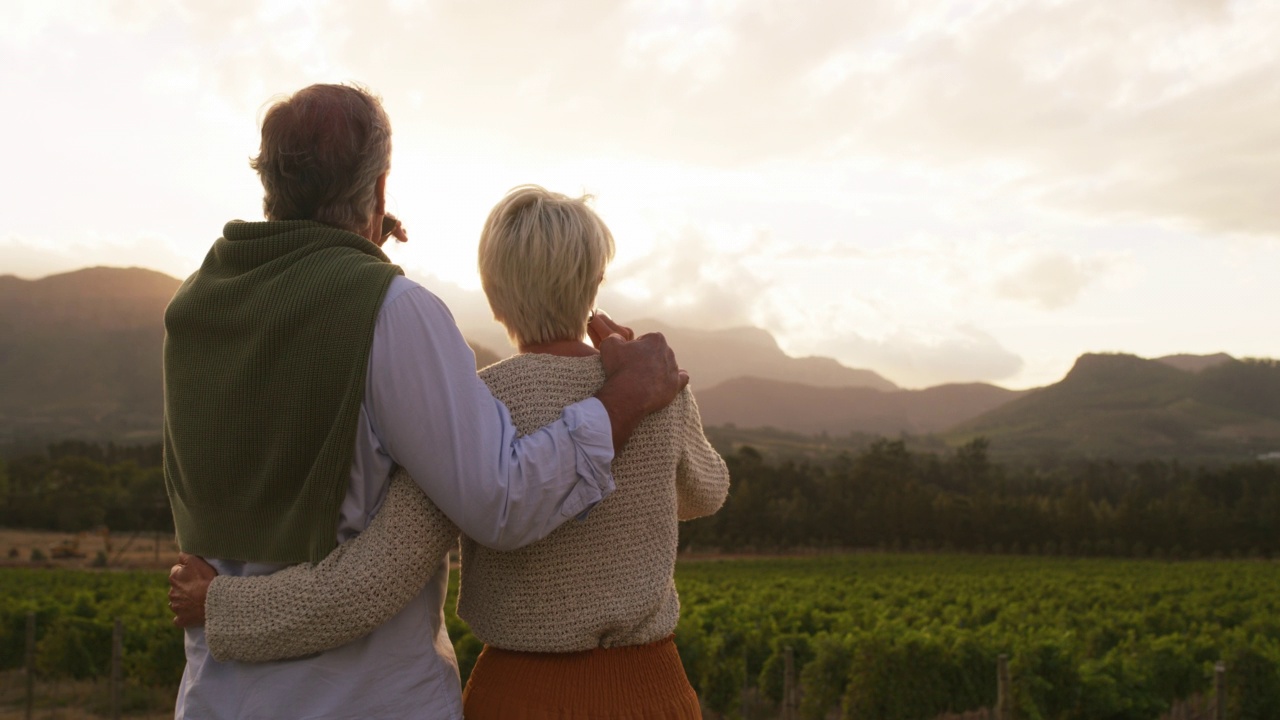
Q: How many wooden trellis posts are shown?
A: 5